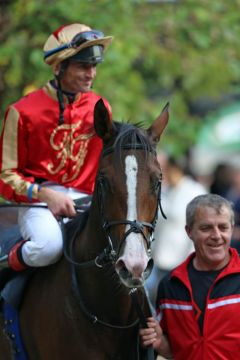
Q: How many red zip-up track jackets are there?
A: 1